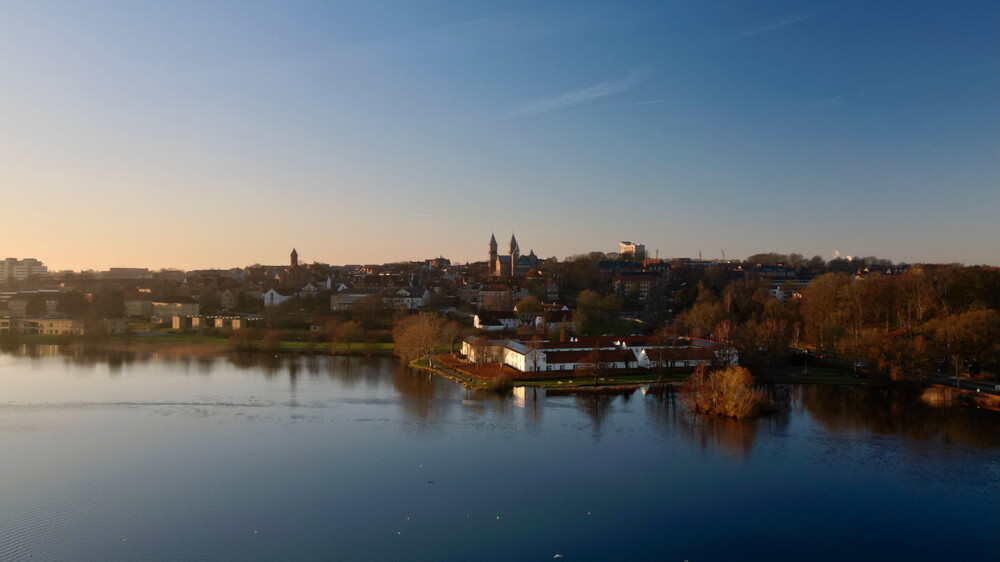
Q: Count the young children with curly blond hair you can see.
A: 0